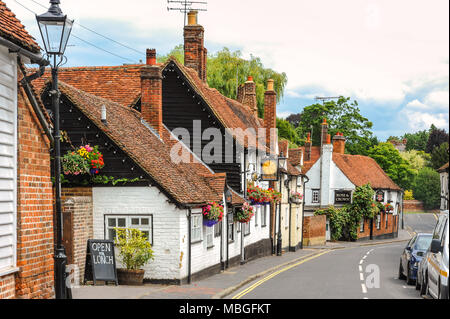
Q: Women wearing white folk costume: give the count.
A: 0